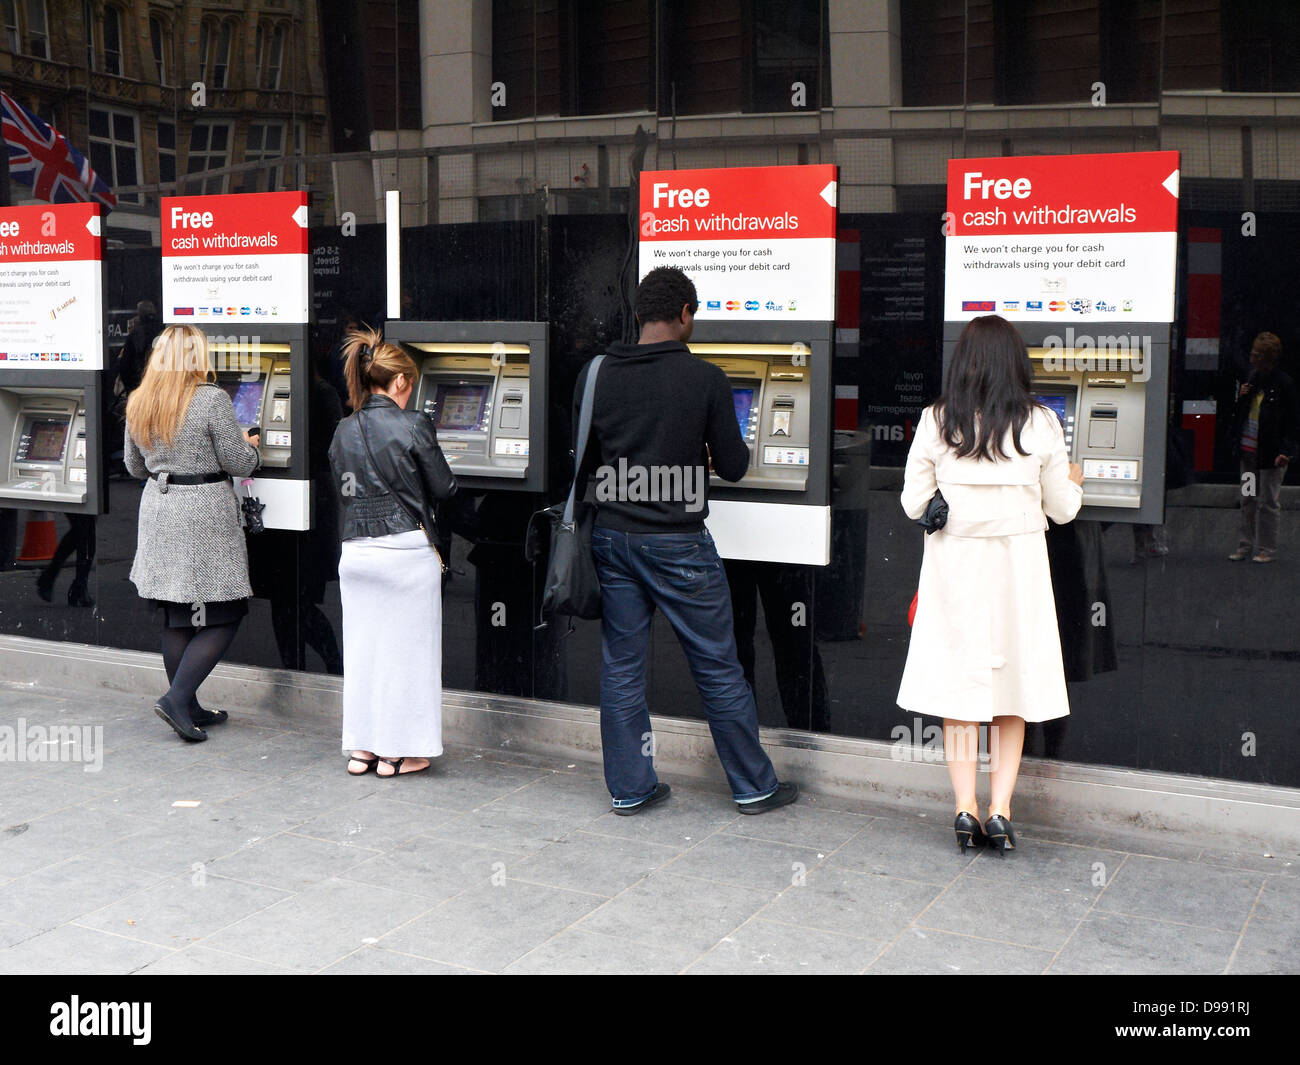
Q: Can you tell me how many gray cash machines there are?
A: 5